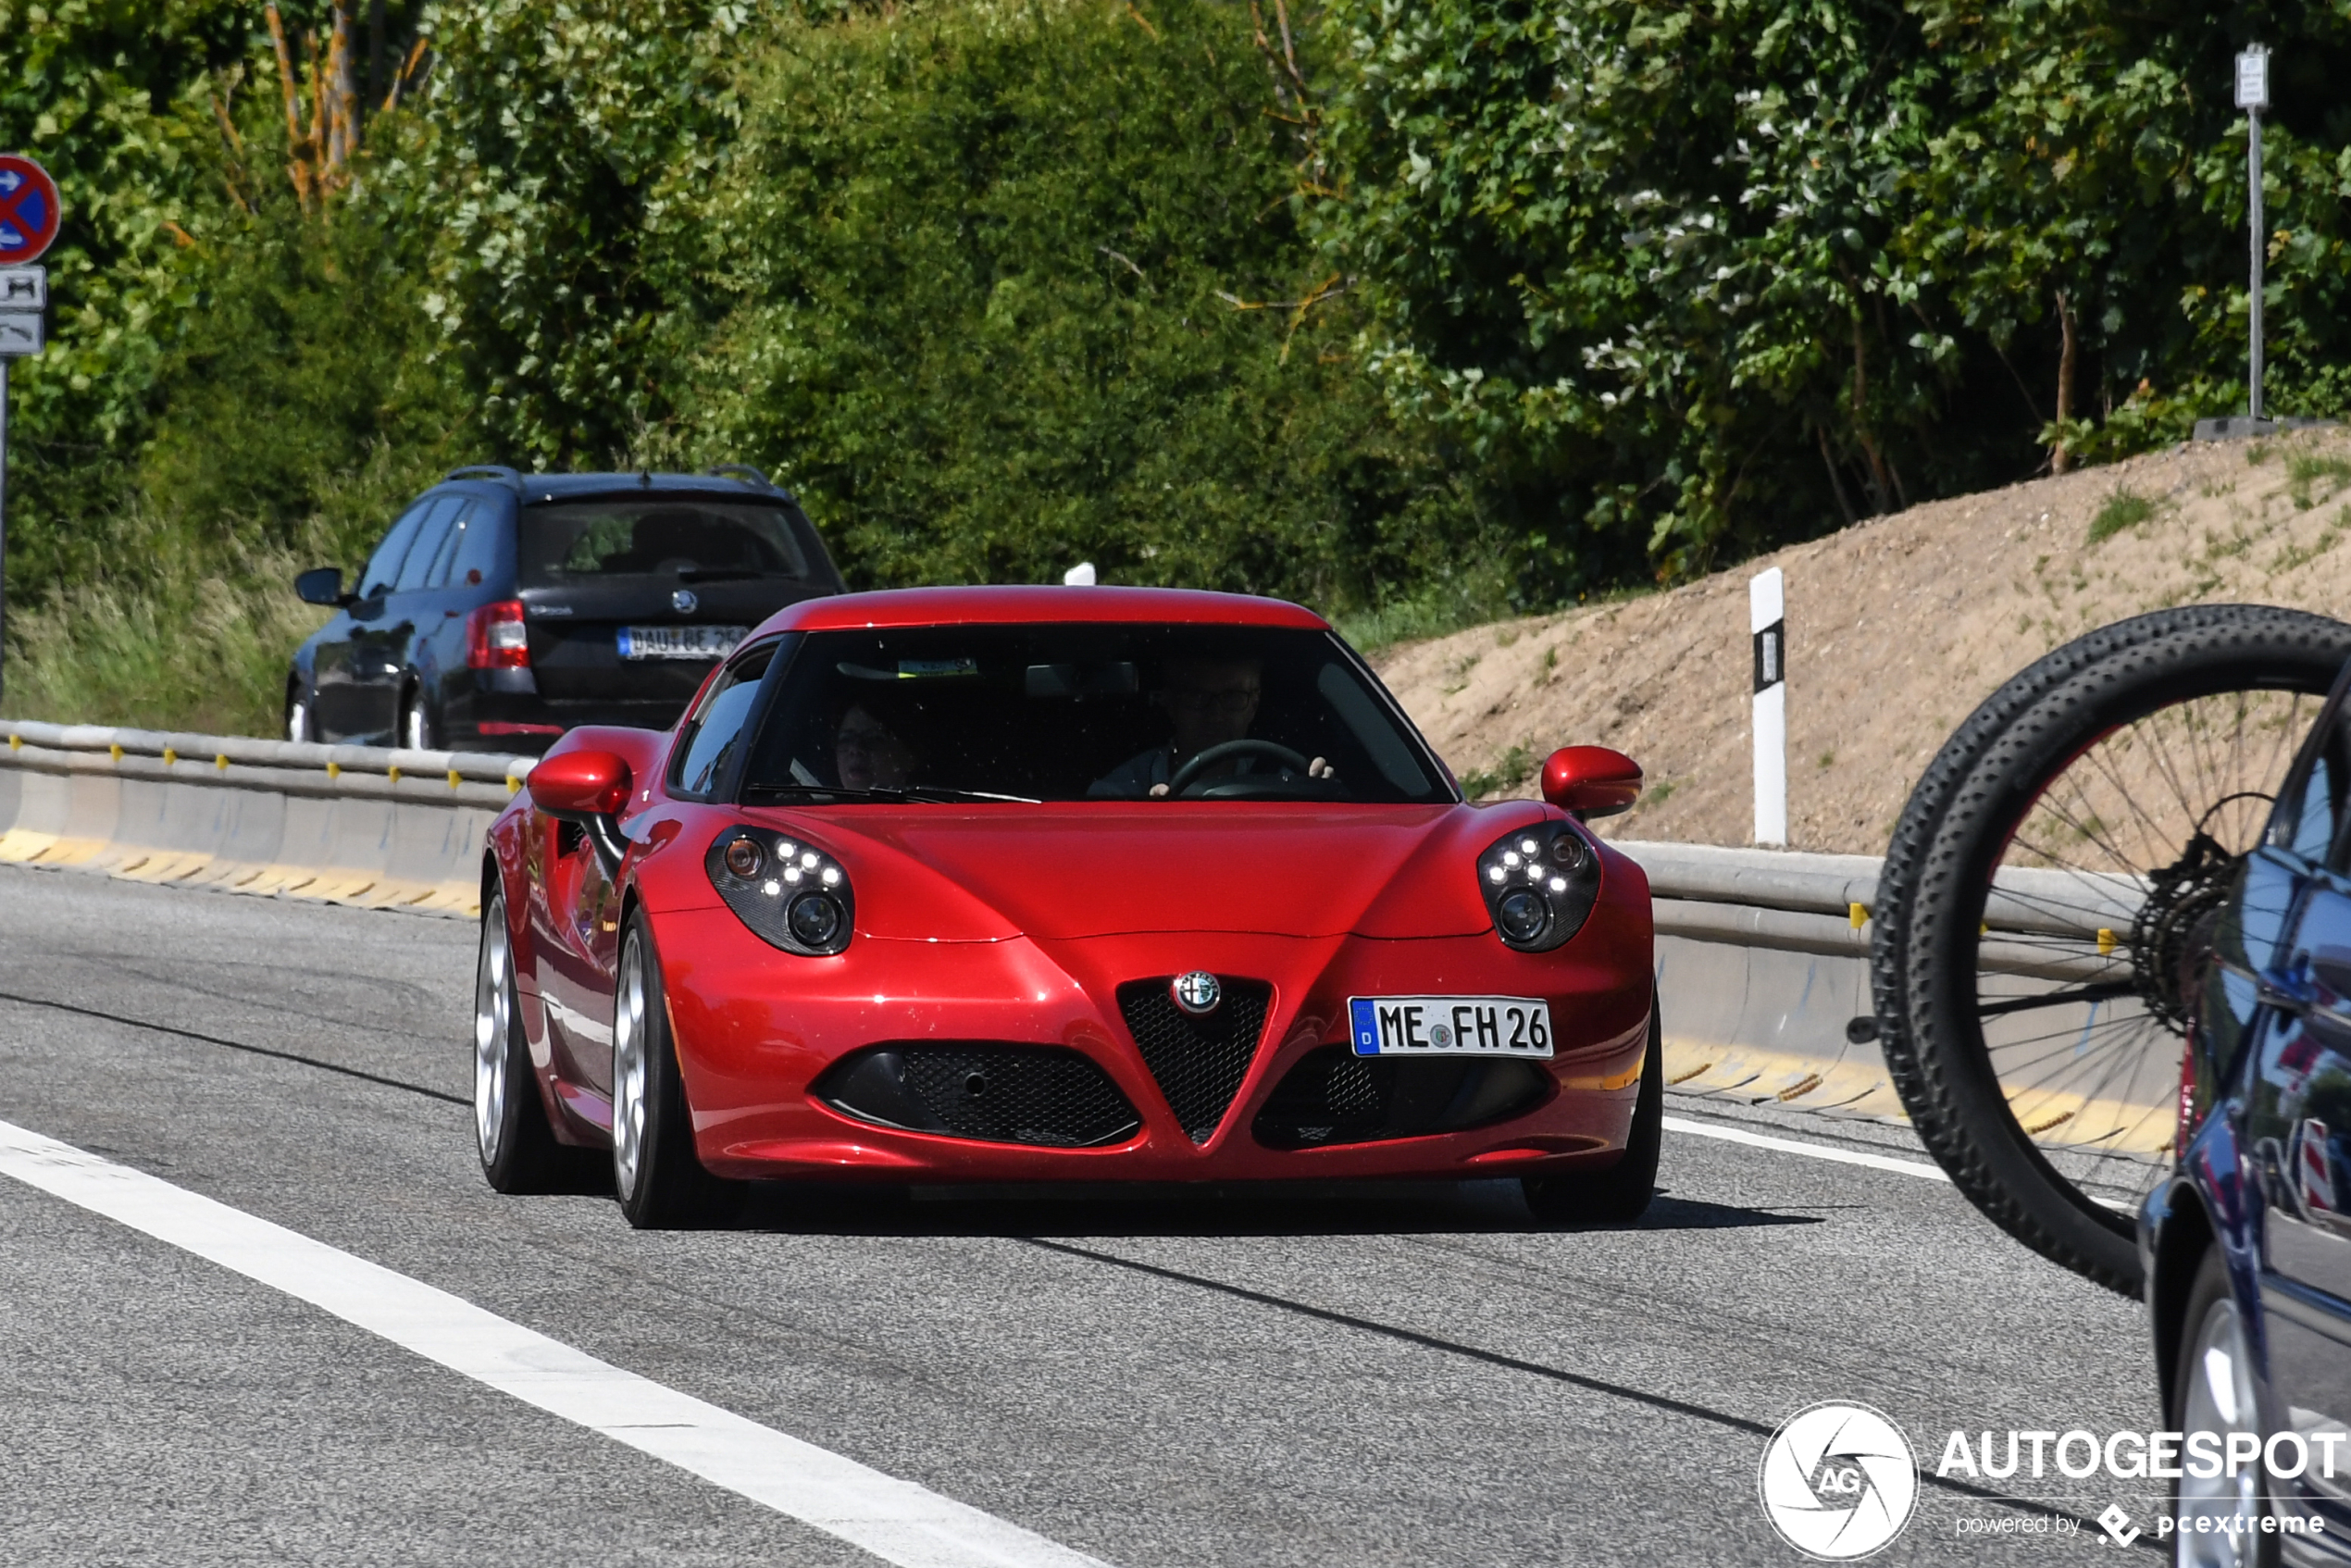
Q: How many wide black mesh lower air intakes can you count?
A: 2